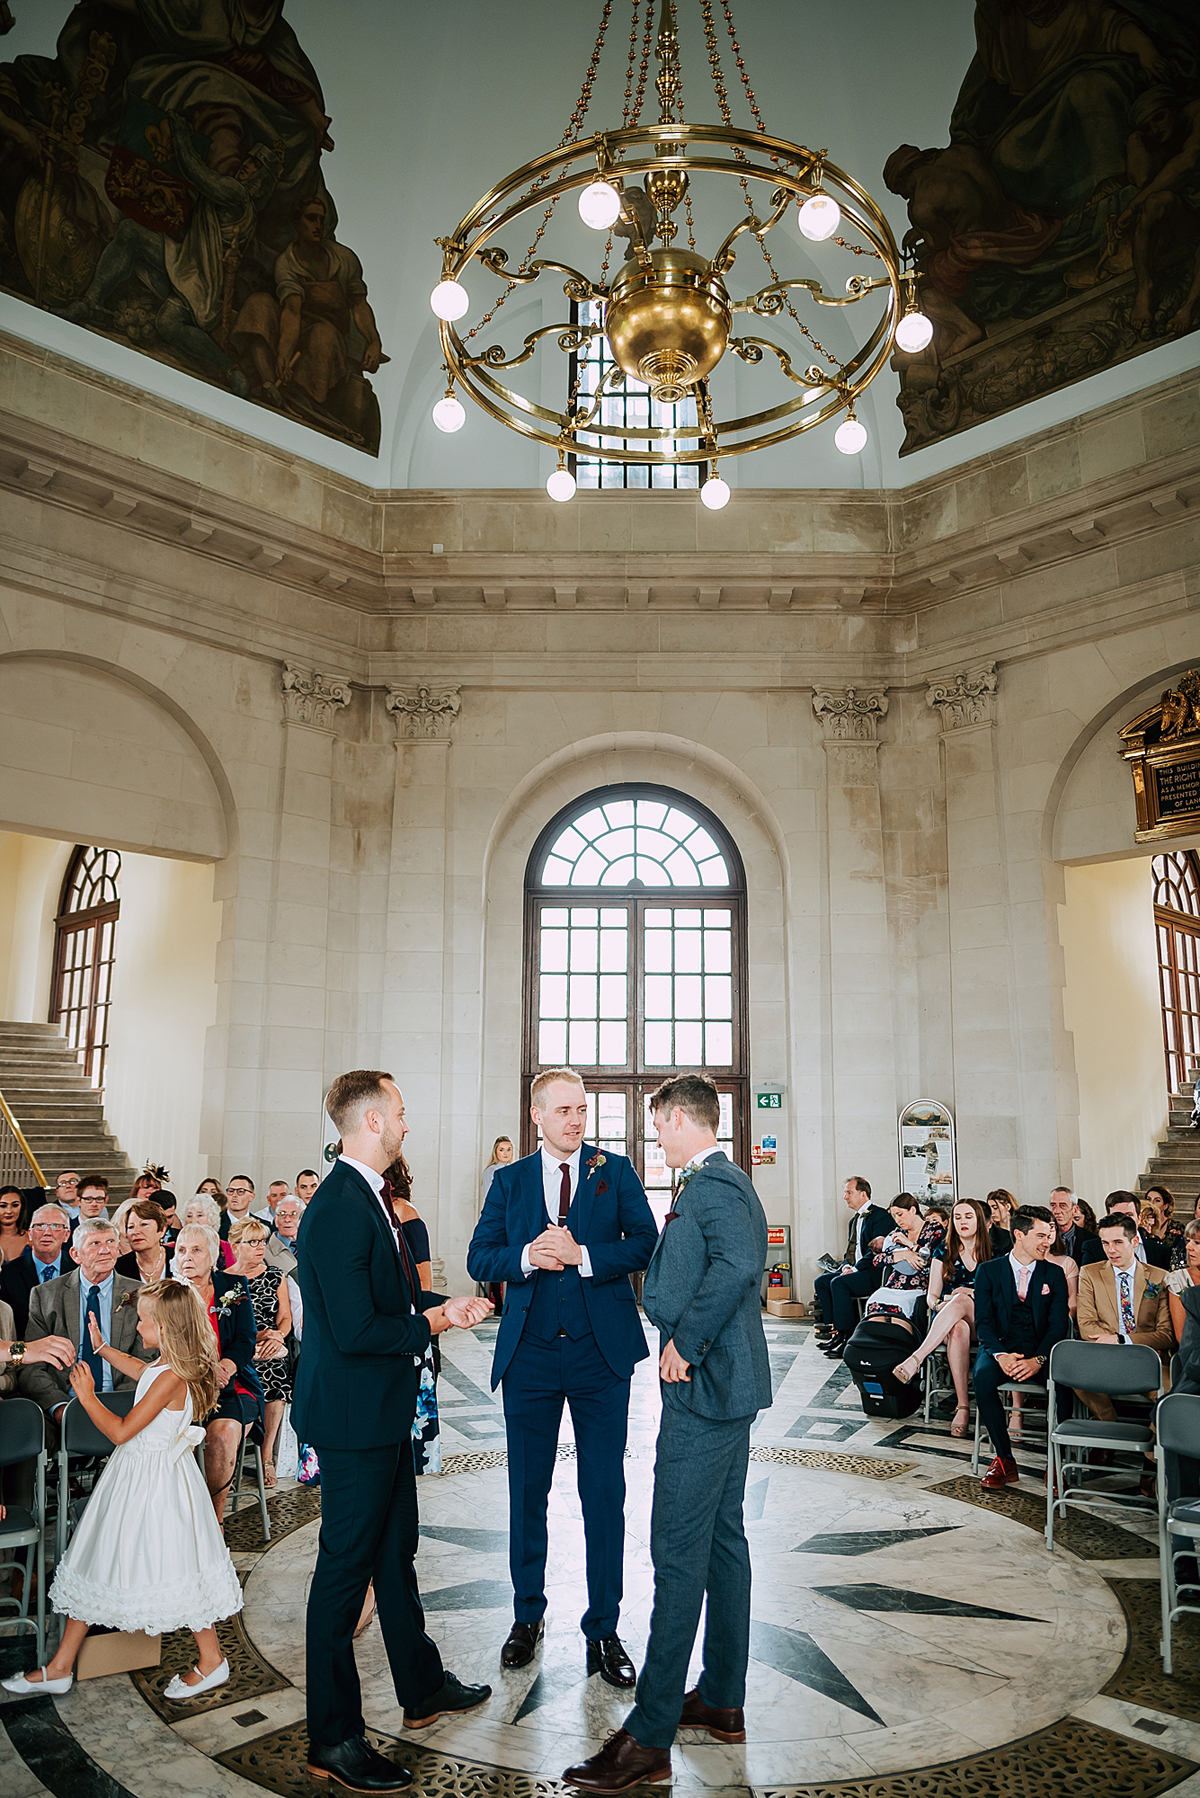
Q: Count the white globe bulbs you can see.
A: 8